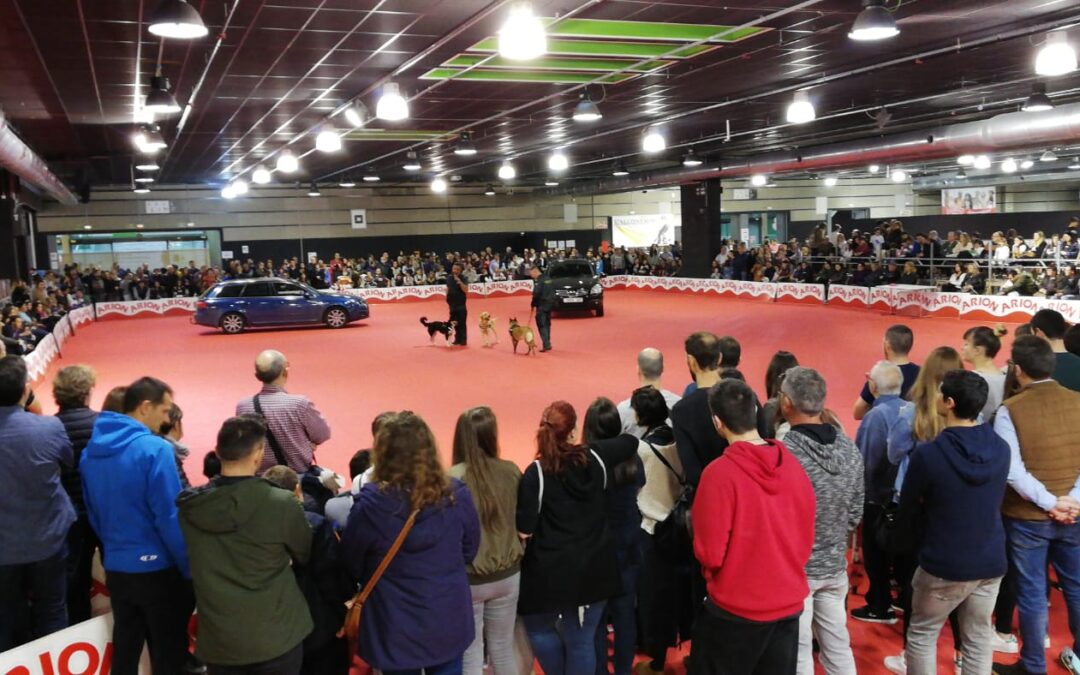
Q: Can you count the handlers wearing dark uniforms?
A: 2